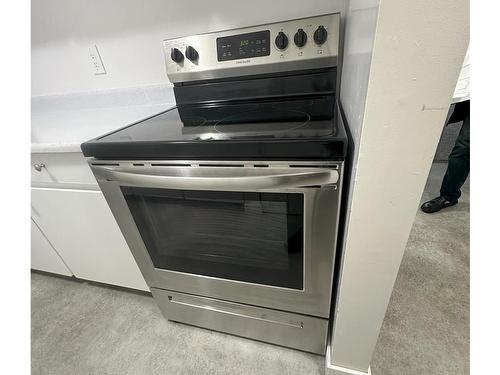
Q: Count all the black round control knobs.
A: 5